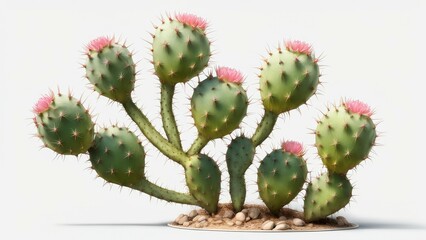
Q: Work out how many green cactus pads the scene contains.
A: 11